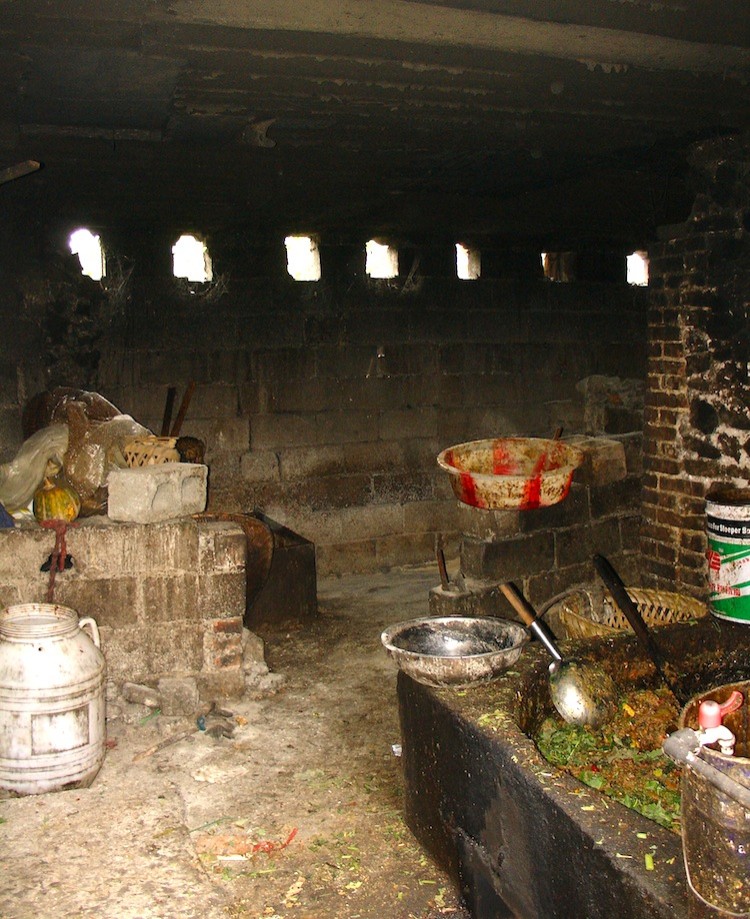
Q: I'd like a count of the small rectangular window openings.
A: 7